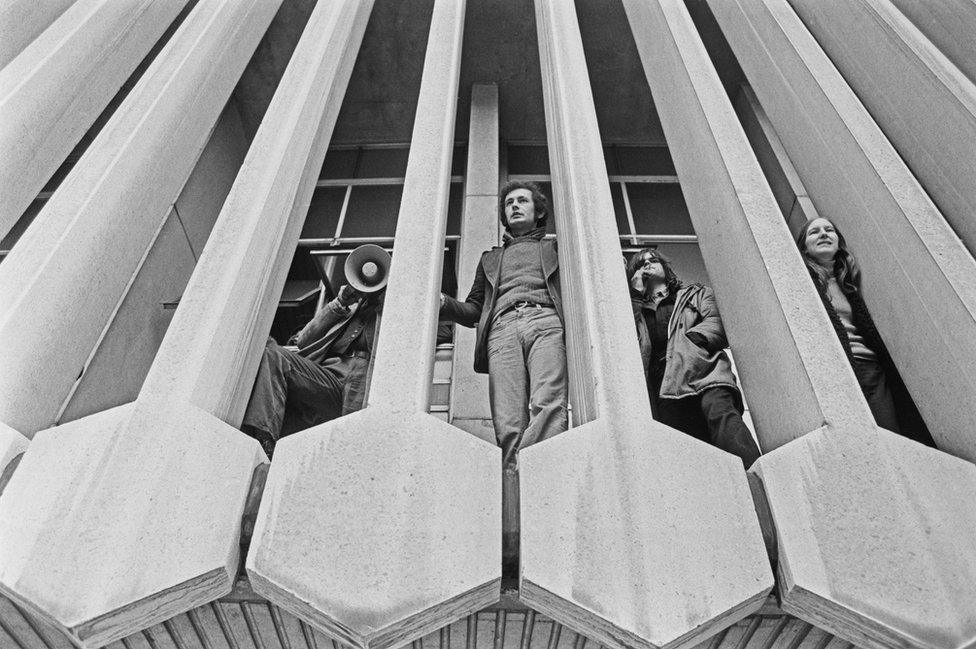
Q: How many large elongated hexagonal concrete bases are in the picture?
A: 4